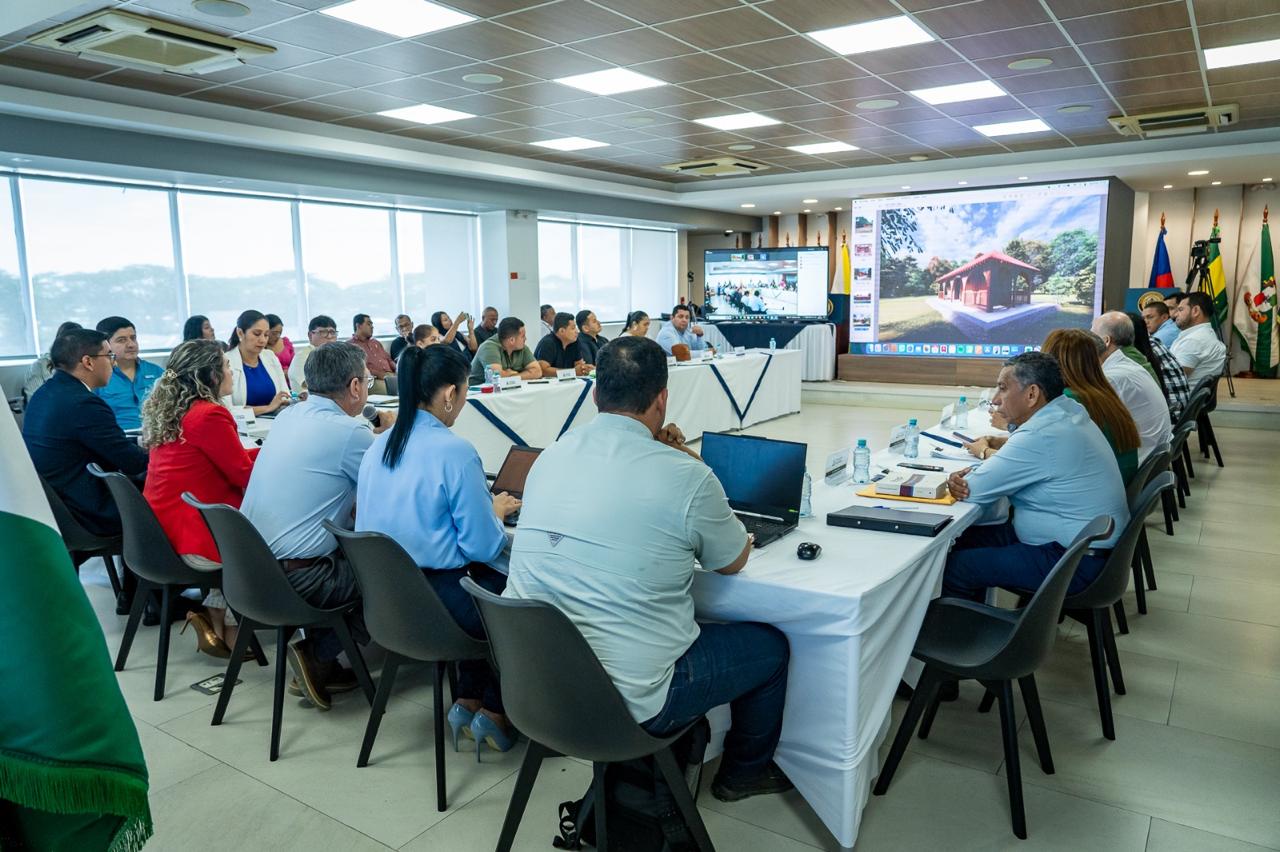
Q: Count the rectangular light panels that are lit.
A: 10